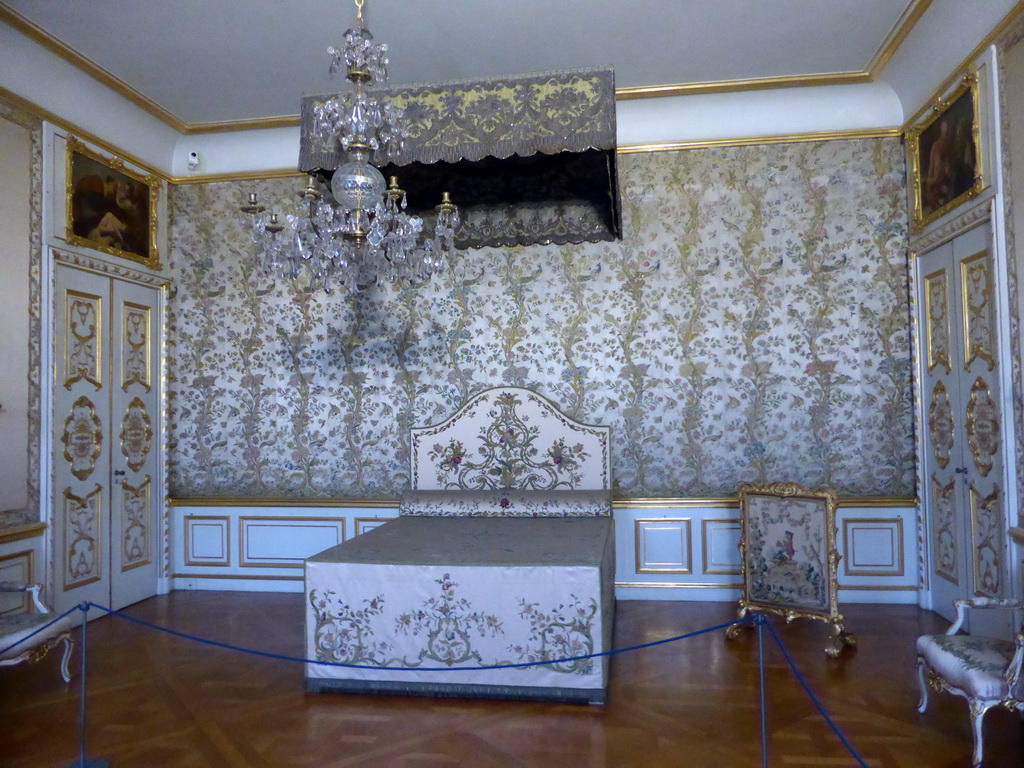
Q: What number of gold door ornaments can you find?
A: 12